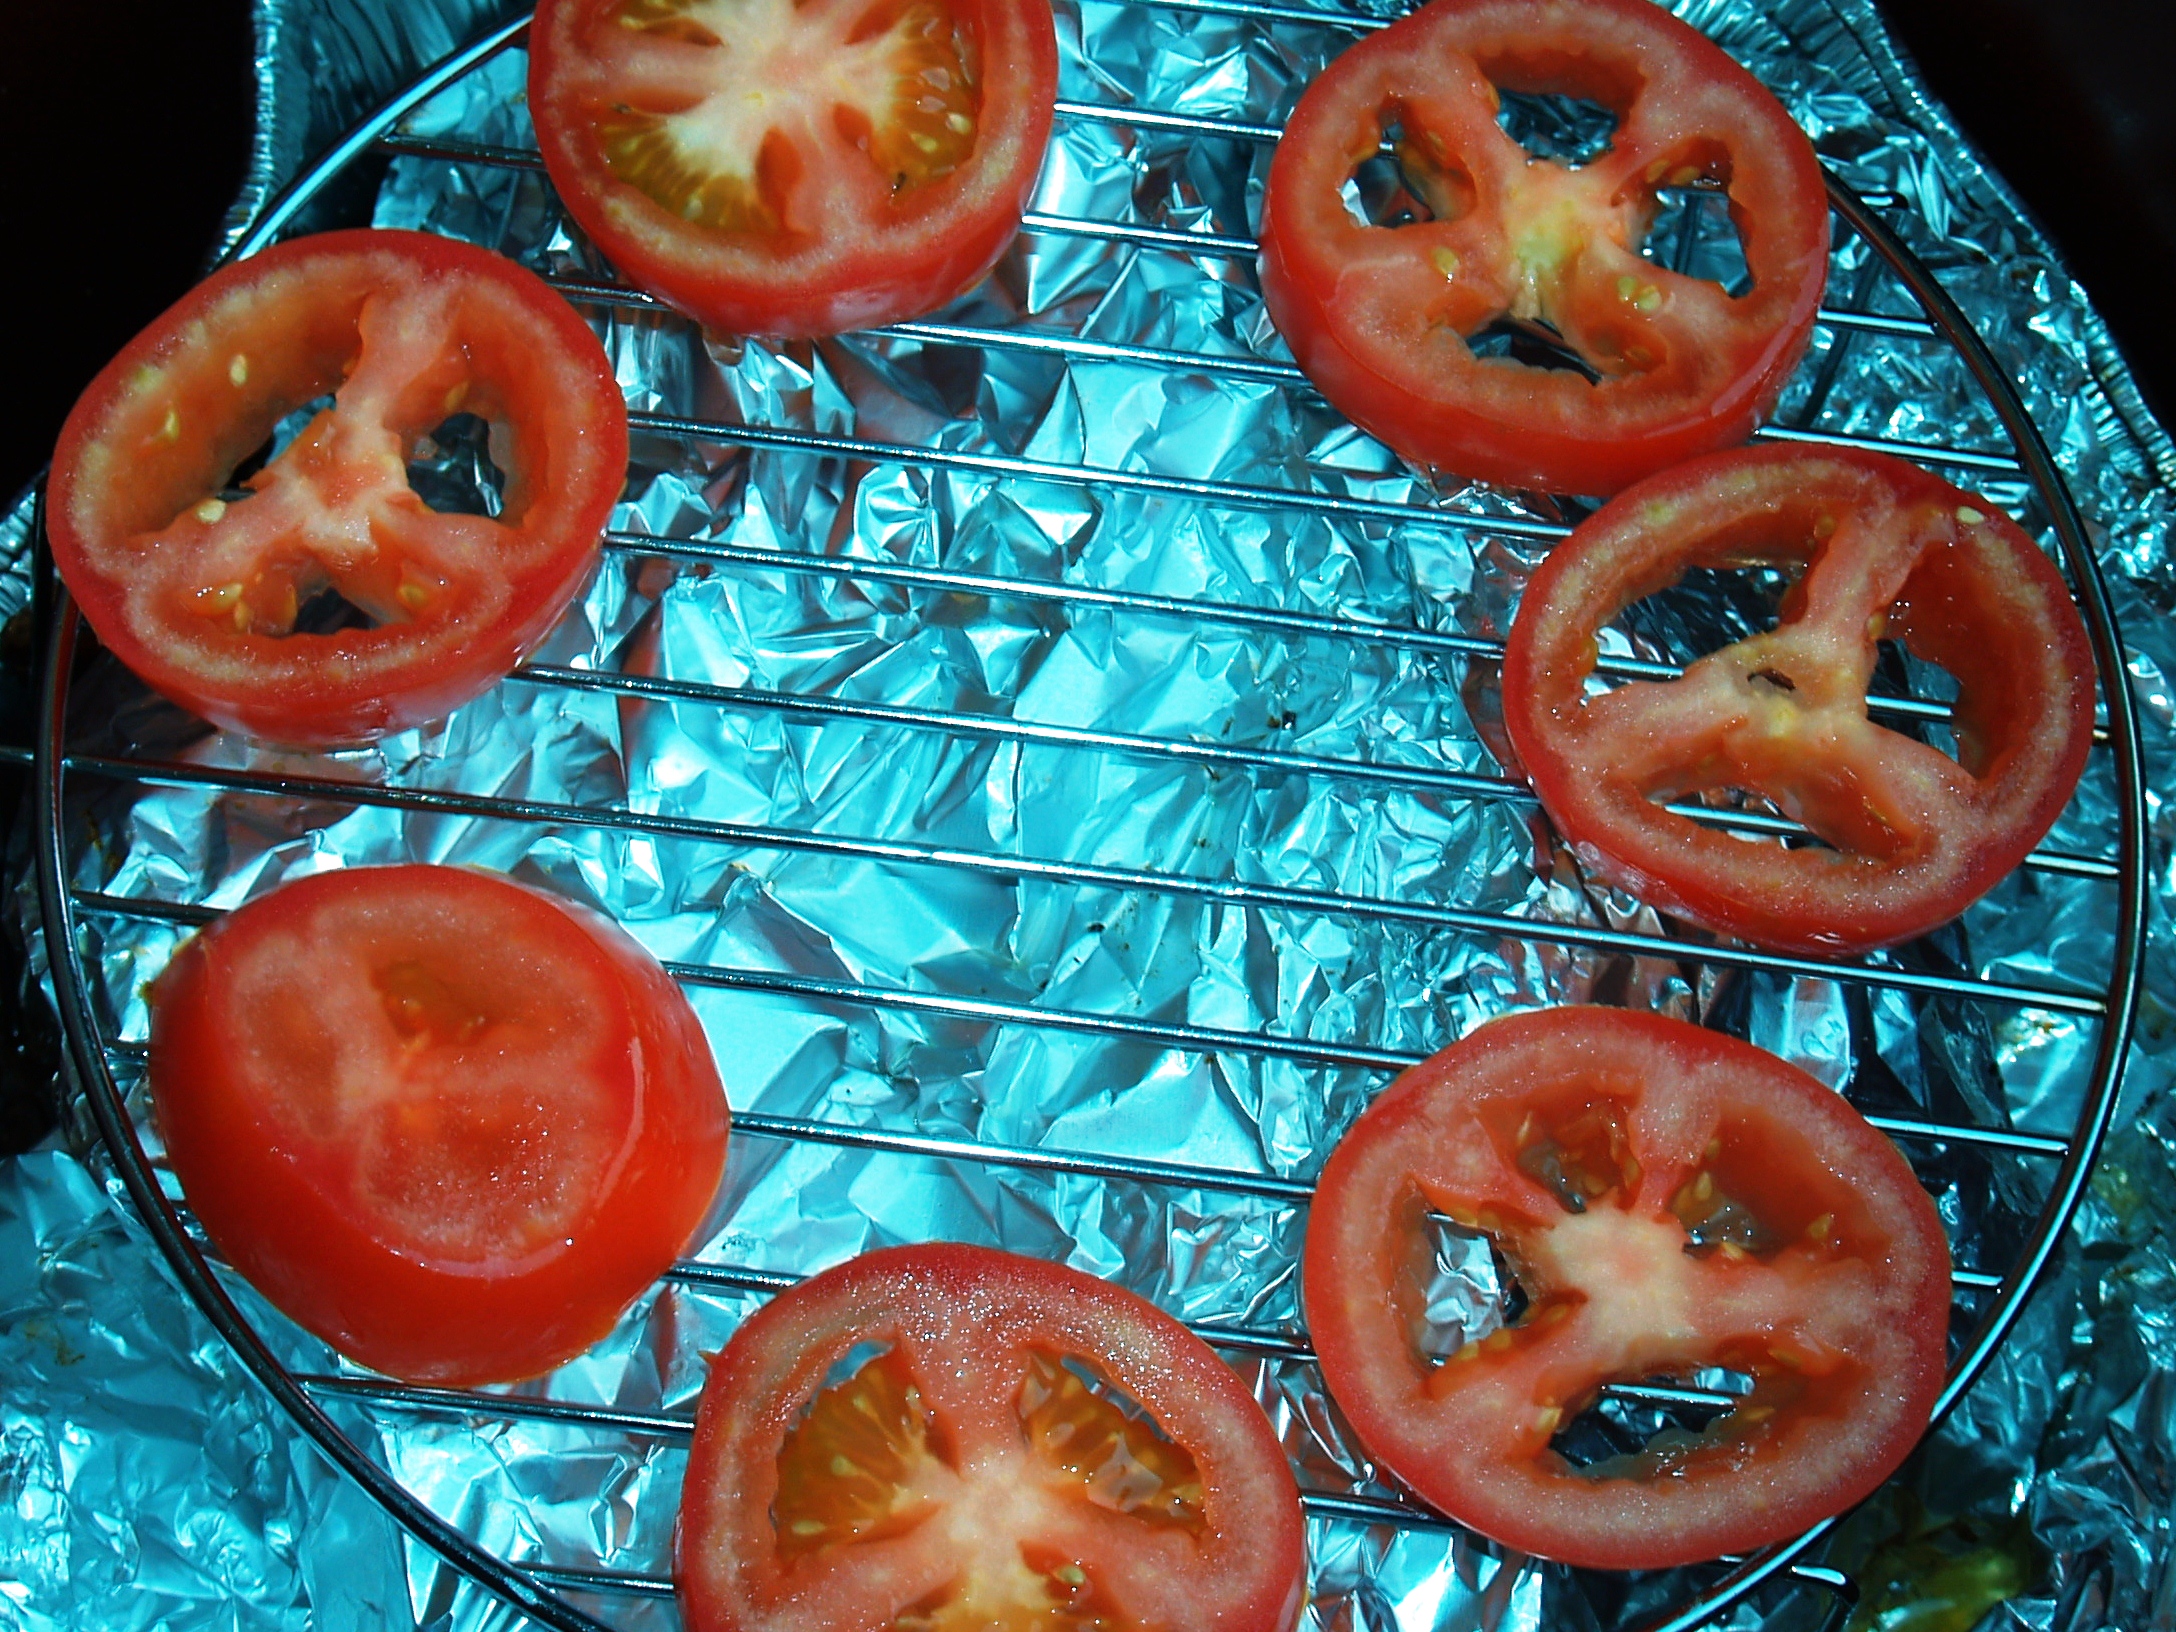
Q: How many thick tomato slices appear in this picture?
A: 7